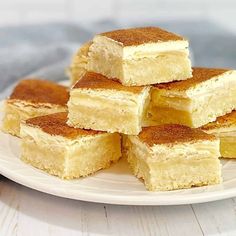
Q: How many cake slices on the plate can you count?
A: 8